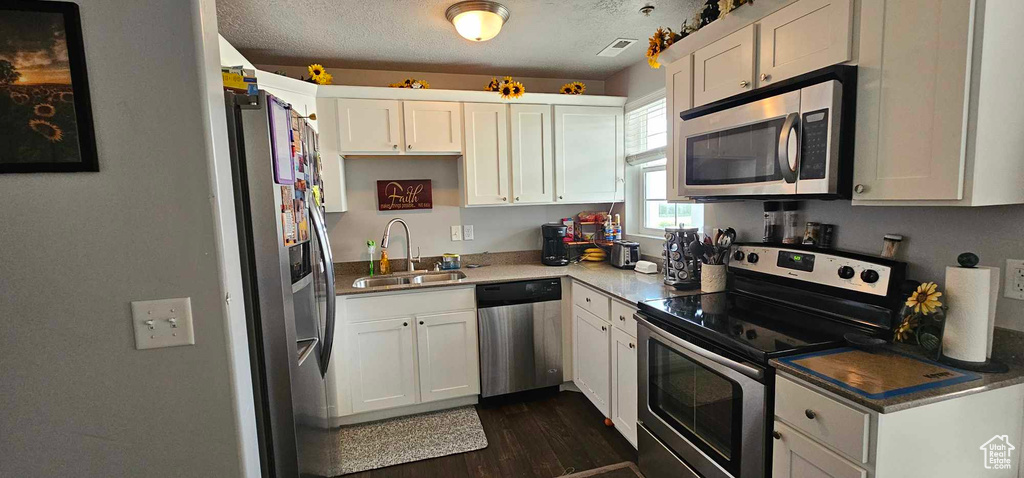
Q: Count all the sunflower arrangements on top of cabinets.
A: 5